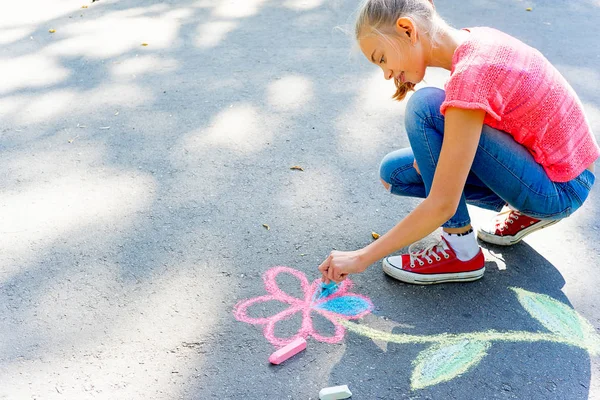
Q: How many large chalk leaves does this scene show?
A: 2